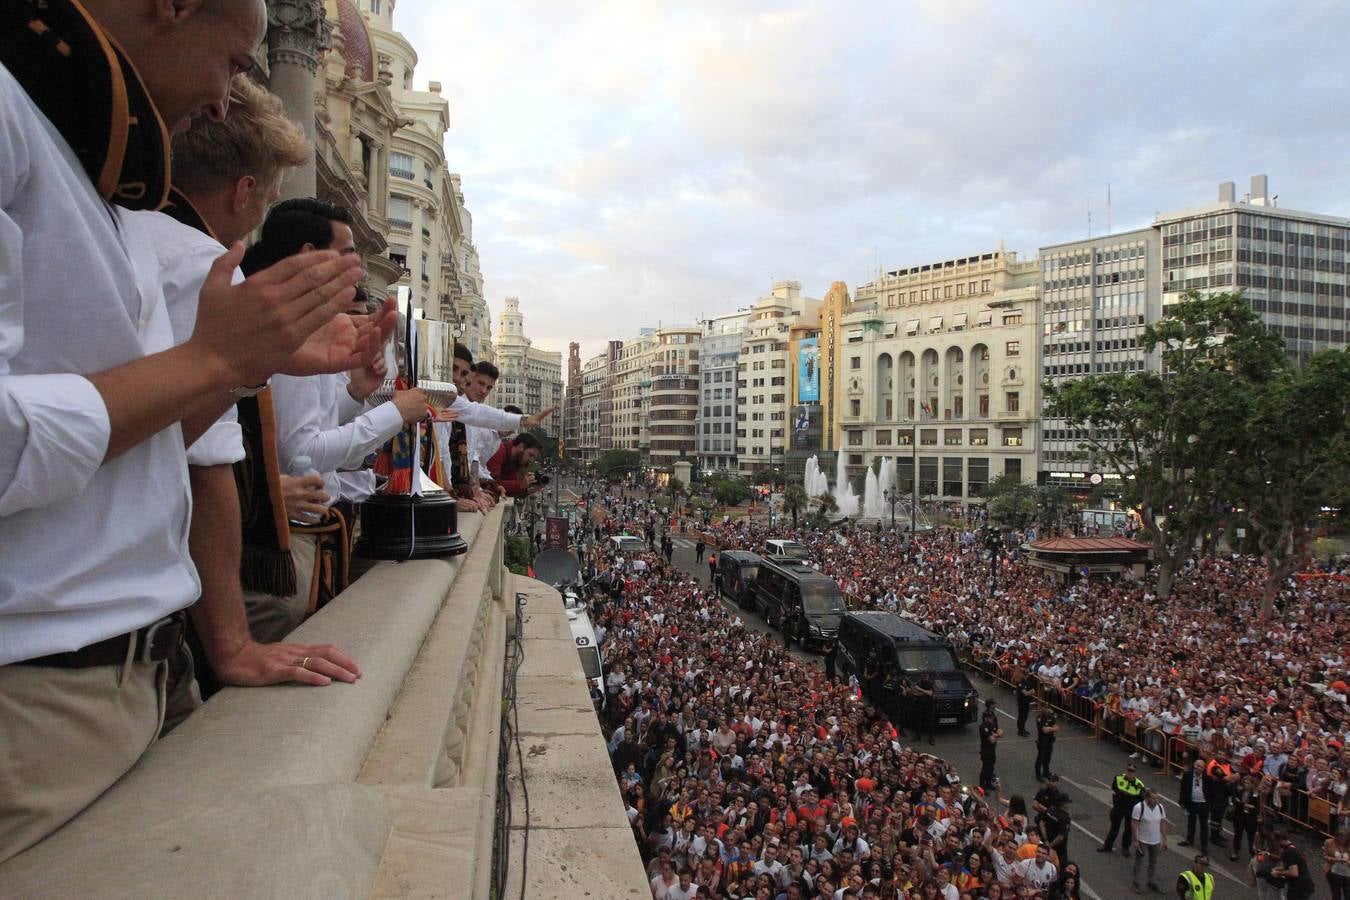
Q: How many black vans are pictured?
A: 3